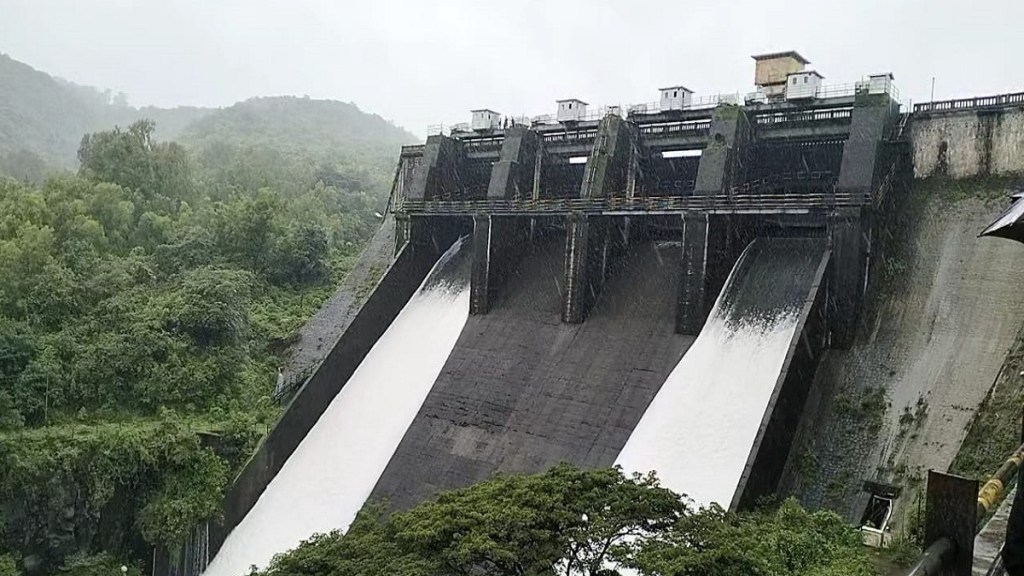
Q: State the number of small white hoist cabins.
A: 5